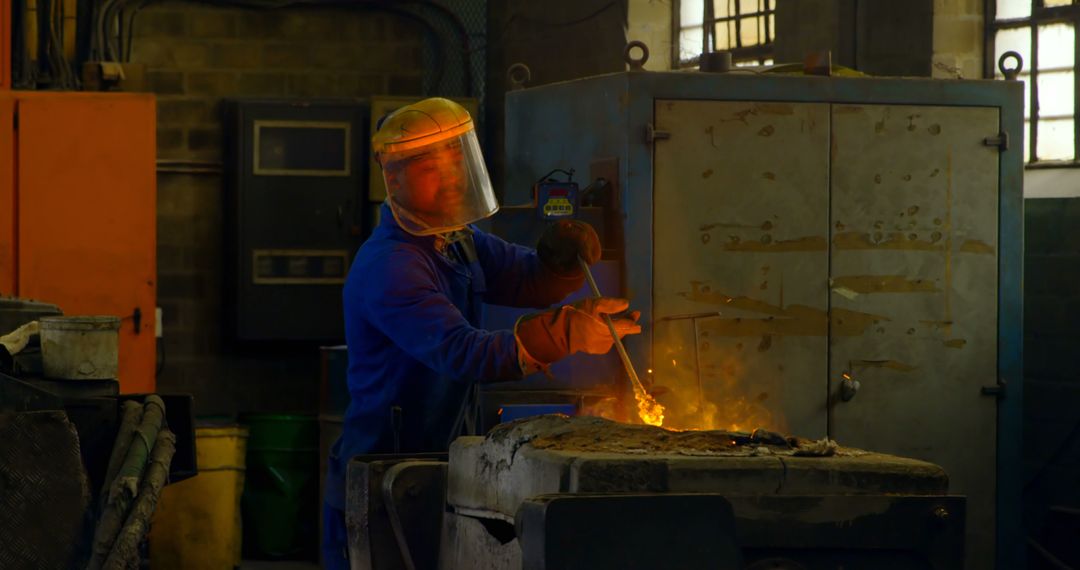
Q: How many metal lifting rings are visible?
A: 3